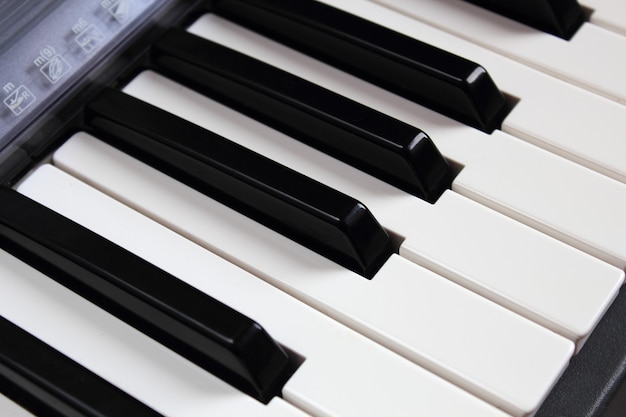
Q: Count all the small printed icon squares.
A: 4